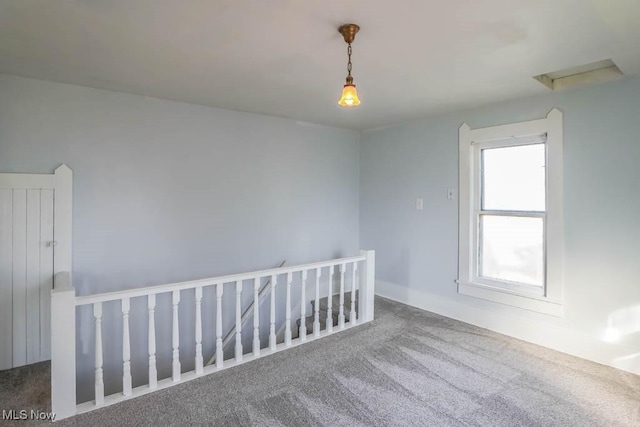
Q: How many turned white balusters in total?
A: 15